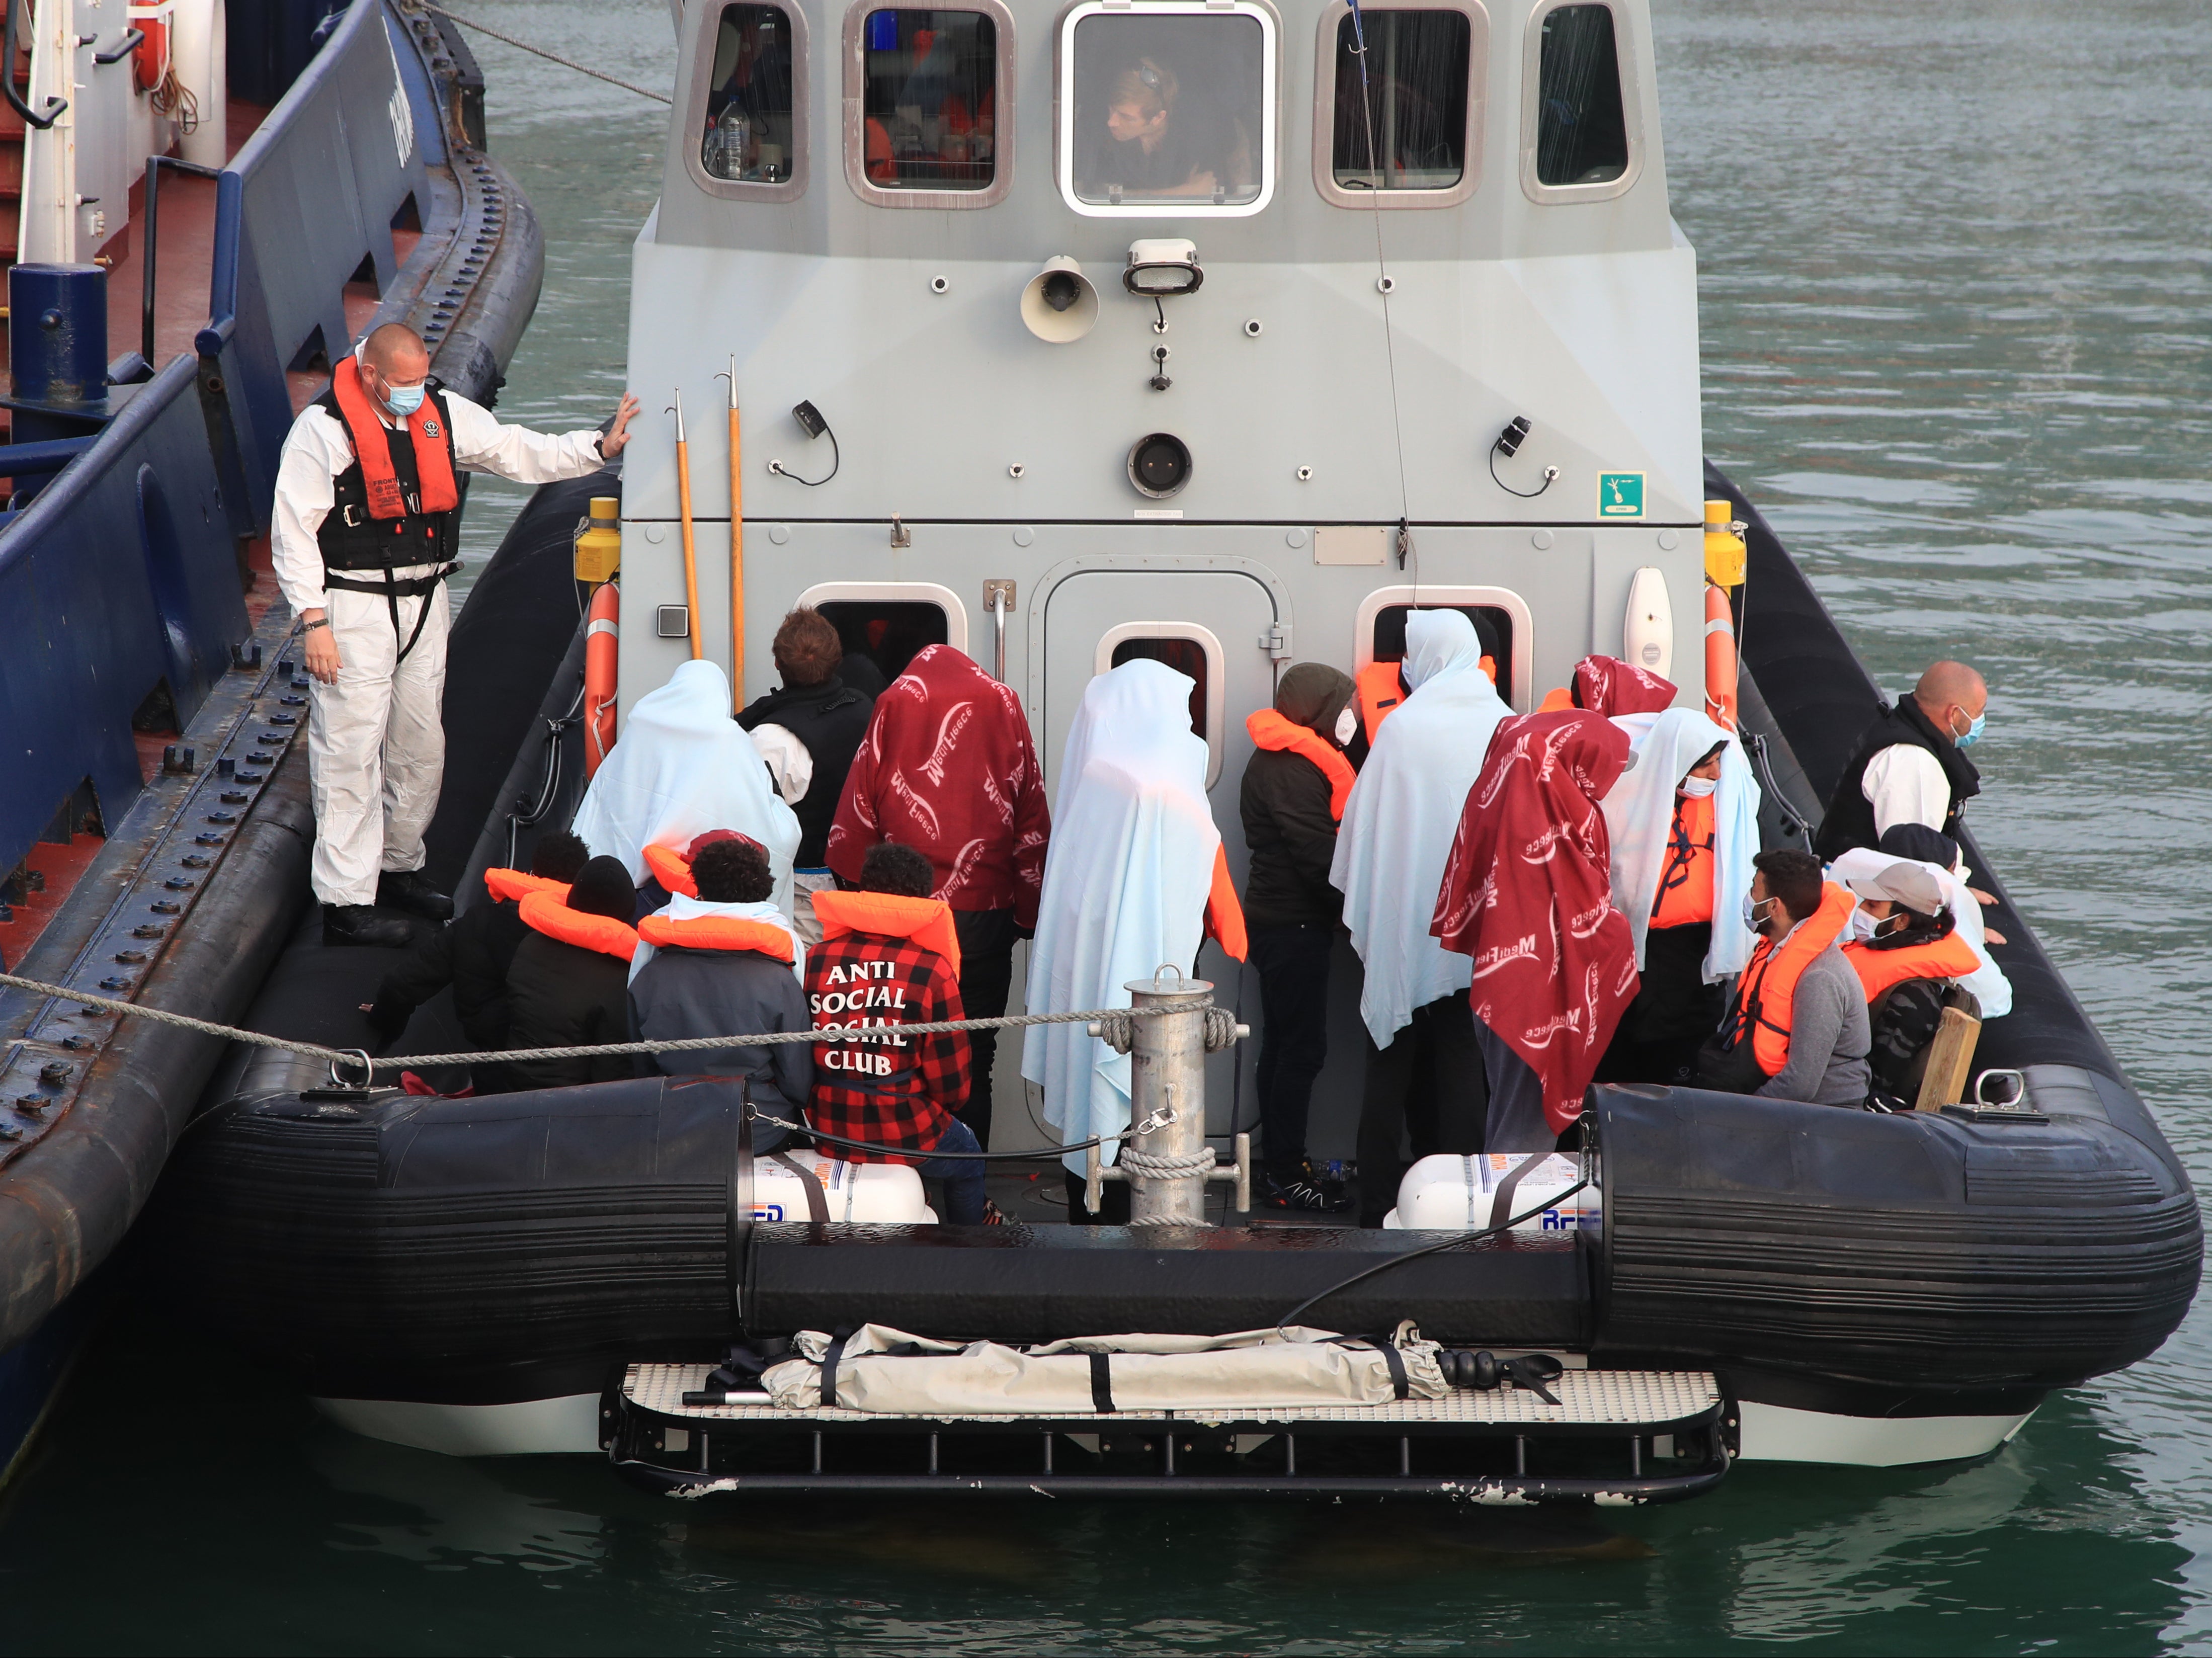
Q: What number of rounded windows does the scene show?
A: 8